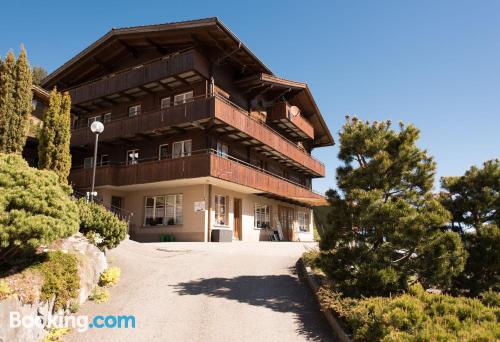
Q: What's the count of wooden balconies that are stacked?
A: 3